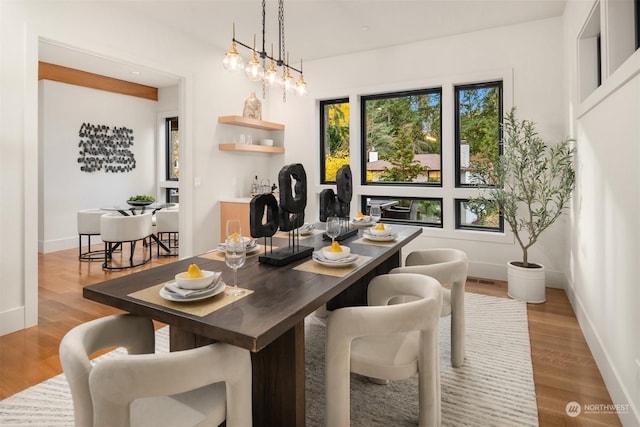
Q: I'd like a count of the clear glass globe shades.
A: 5